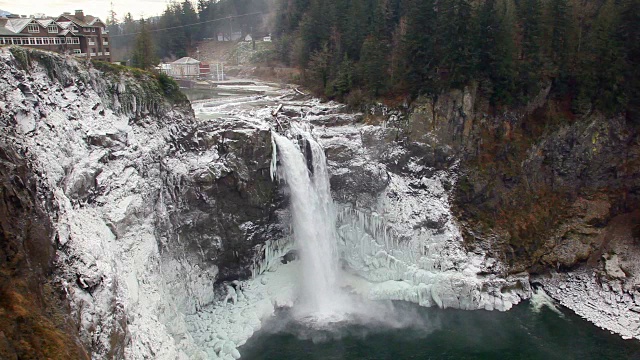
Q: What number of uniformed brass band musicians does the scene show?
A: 0